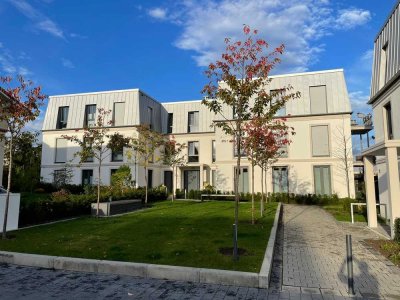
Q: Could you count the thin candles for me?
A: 0